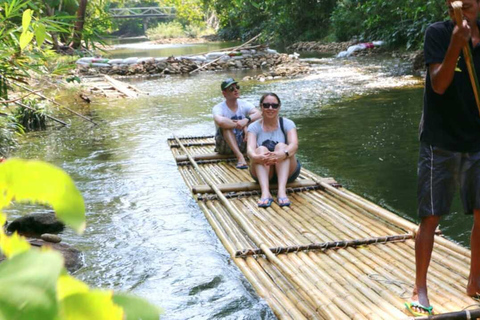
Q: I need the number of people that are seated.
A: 2